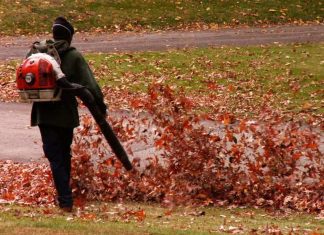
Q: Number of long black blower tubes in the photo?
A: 1